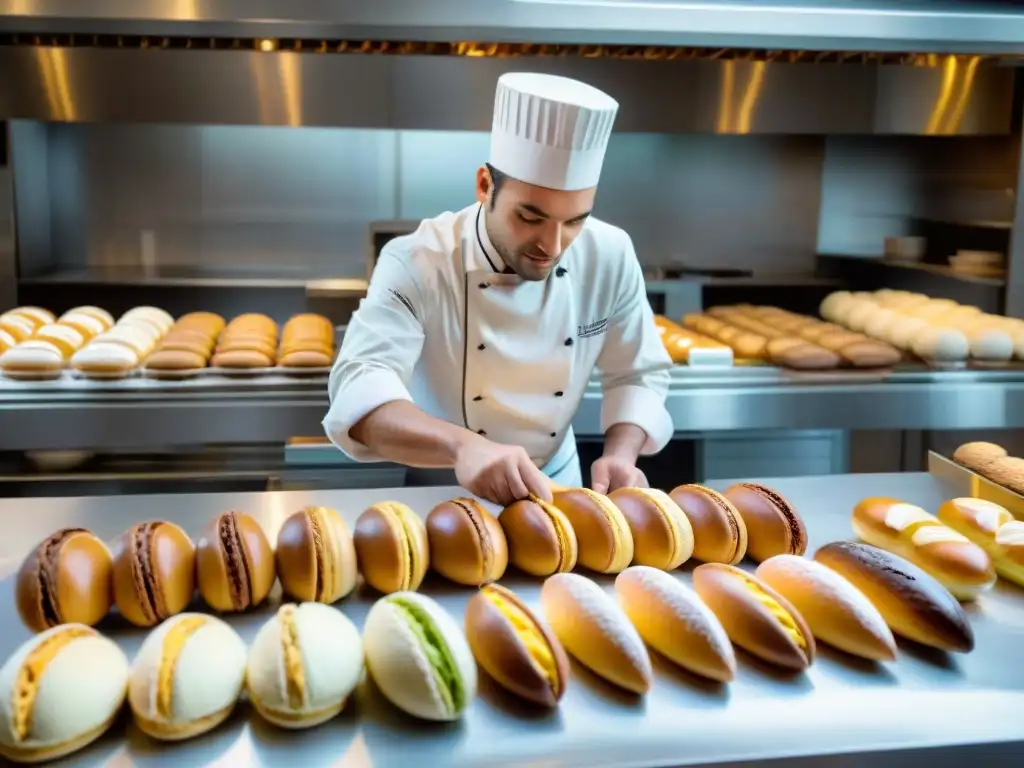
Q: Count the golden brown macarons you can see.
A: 11